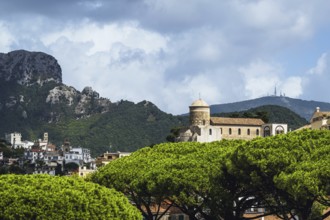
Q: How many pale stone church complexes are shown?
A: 1